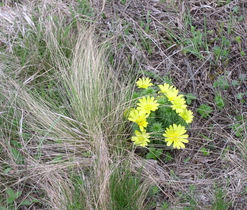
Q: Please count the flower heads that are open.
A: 9